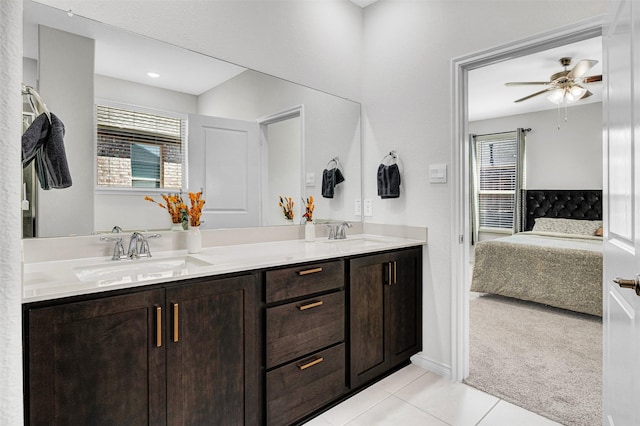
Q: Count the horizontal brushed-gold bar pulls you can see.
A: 3